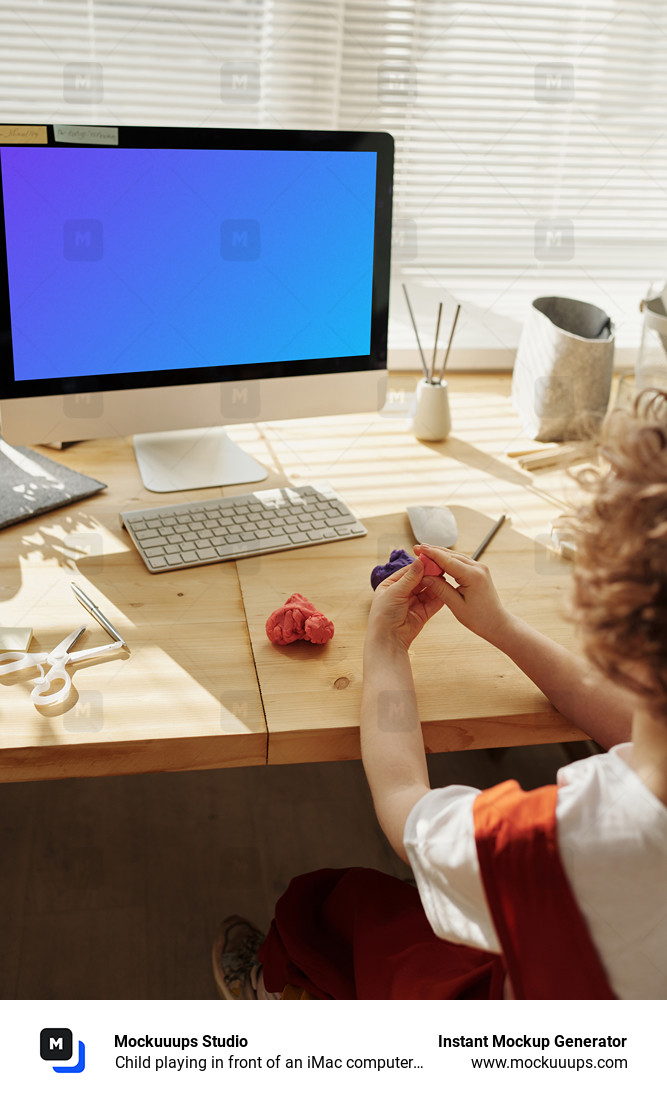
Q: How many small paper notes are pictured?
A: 2